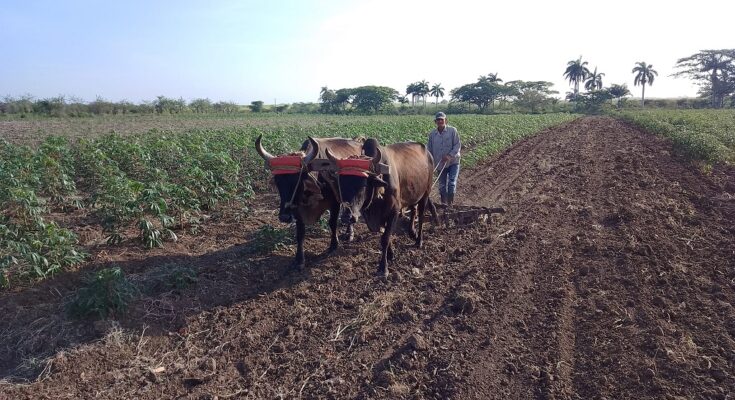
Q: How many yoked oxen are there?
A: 2